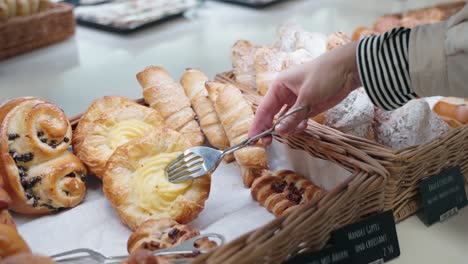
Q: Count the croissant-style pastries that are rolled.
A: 3